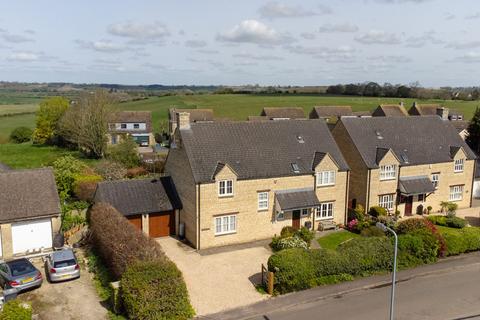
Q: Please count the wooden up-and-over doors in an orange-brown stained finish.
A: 2